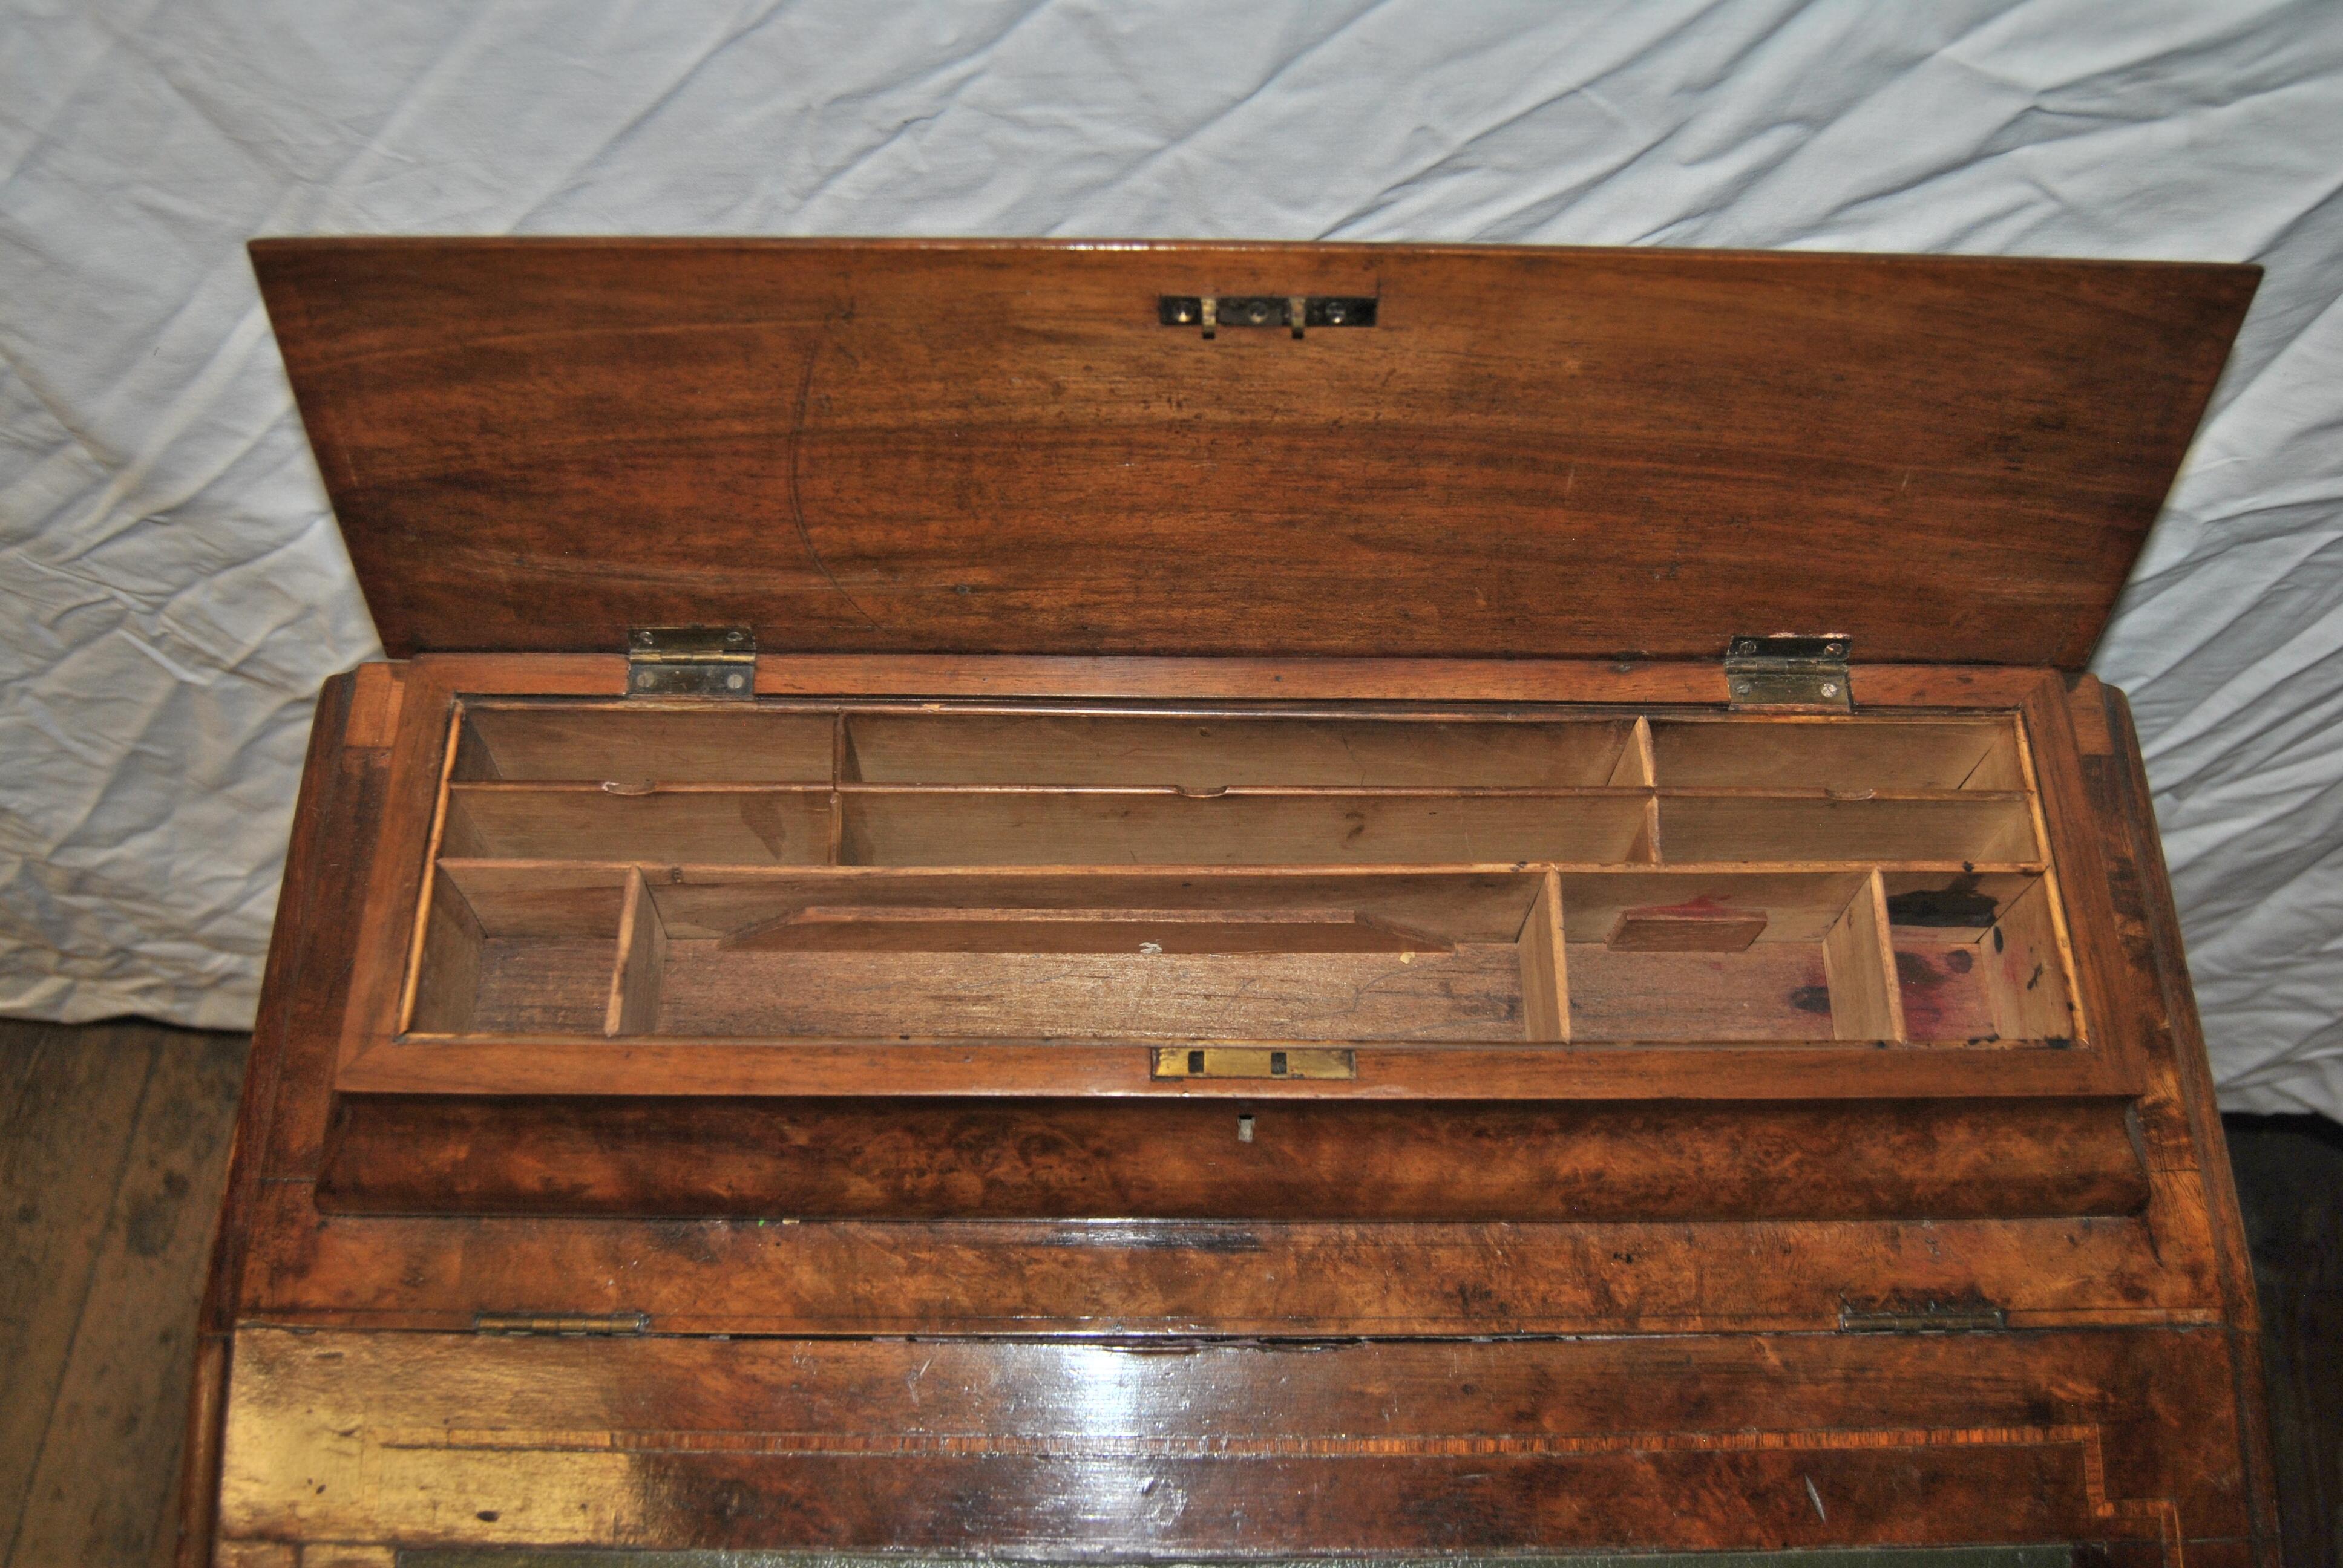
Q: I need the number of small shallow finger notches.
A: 3